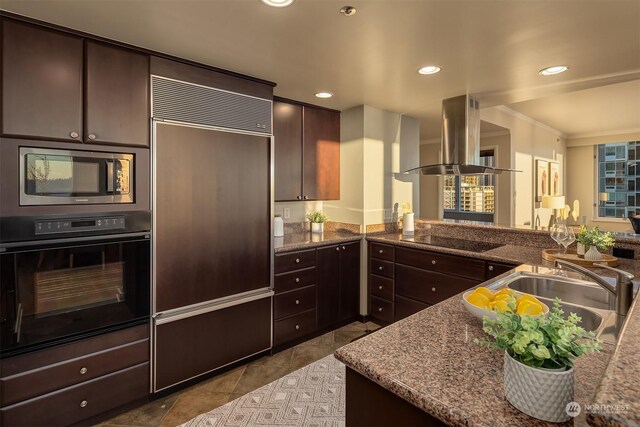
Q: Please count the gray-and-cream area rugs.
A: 1